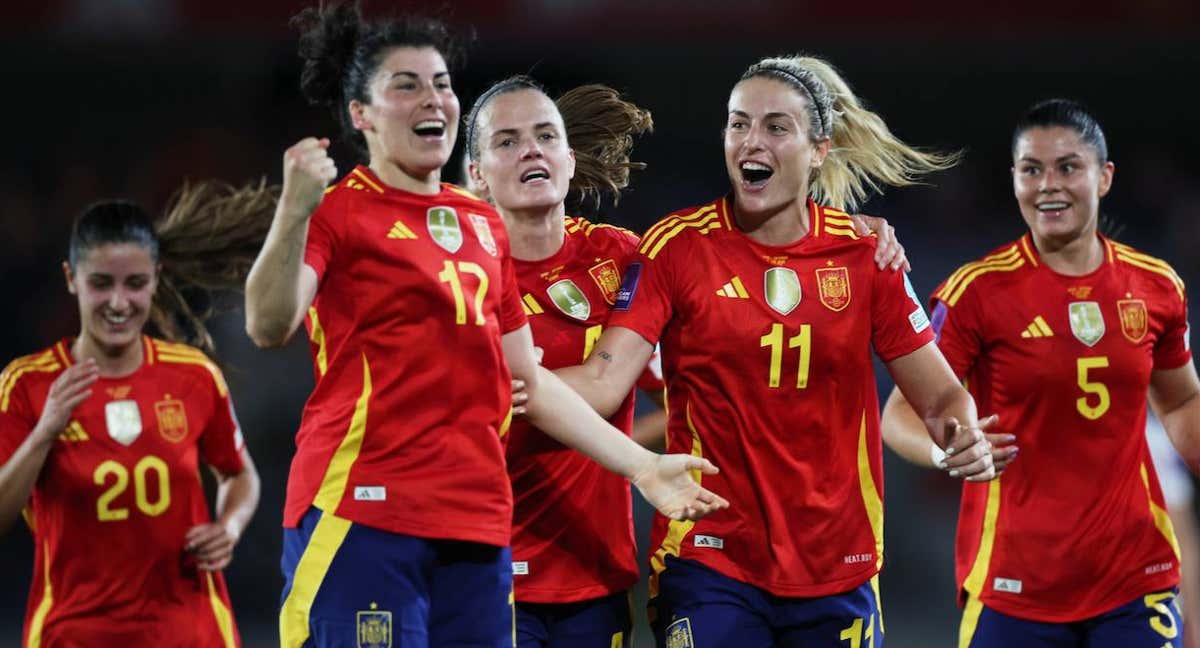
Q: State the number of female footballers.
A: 5